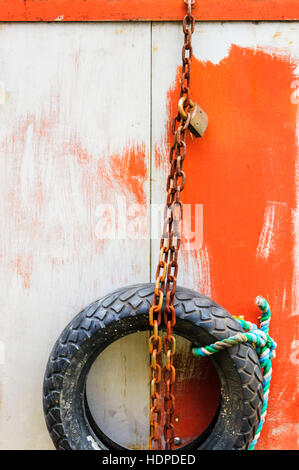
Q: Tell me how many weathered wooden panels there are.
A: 2